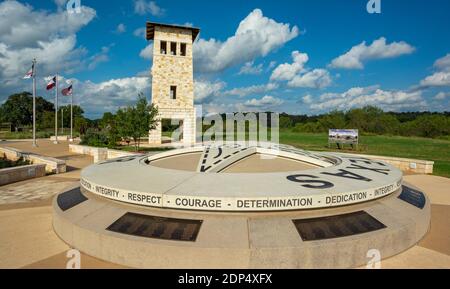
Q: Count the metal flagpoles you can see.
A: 3